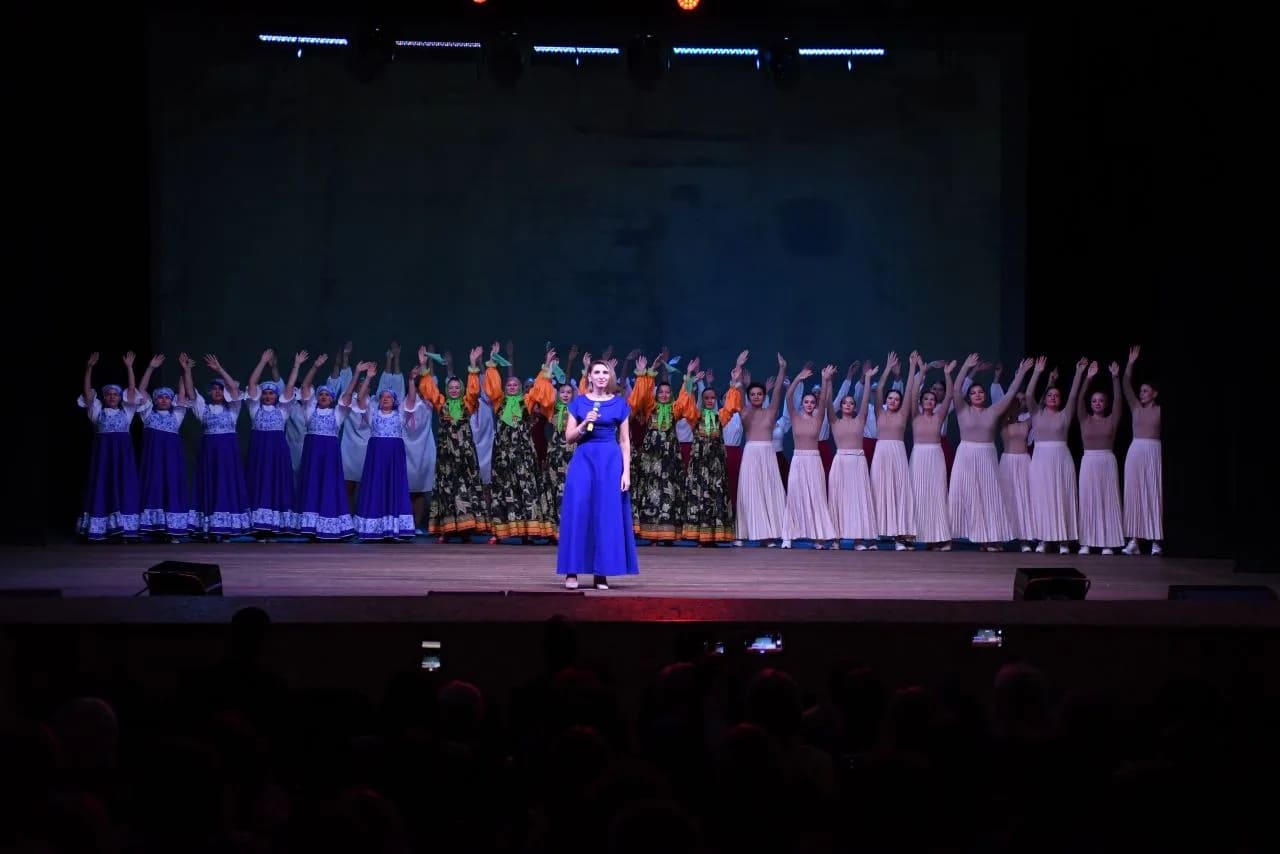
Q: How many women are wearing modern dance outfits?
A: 10